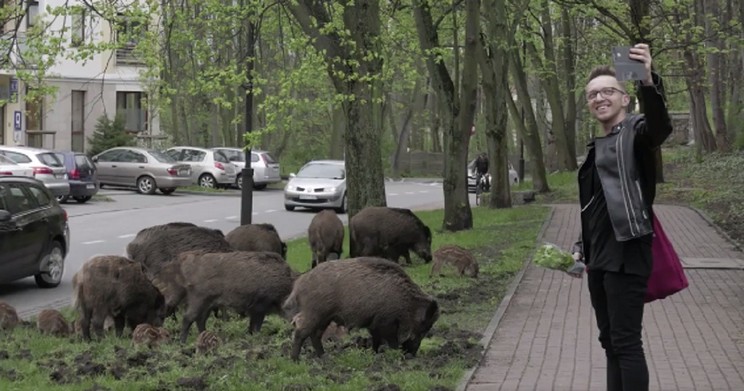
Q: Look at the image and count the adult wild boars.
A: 7